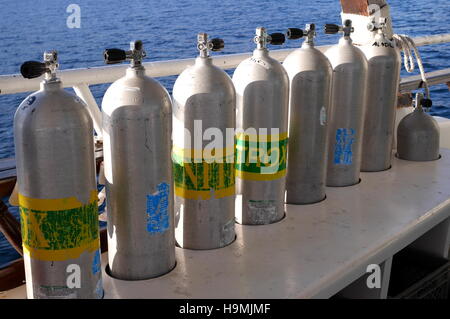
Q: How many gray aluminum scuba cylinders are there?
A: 8